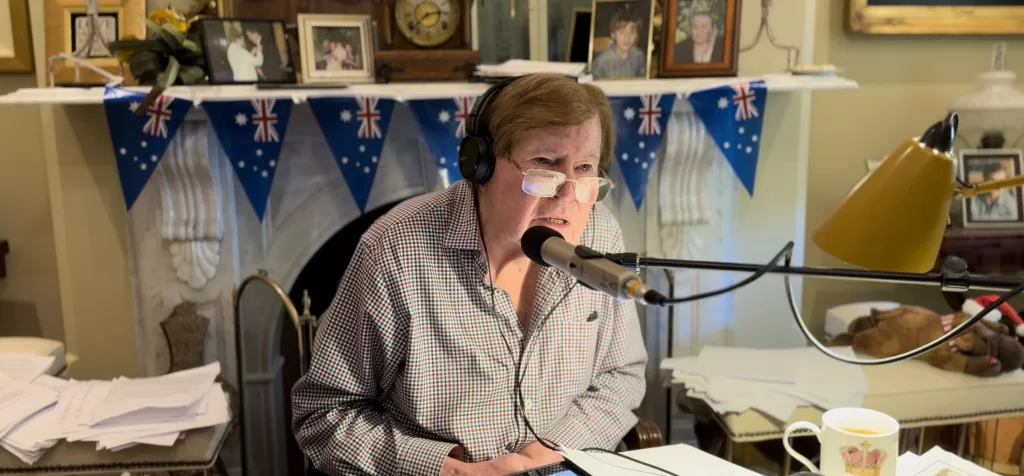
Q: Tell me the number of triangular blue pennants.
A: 6